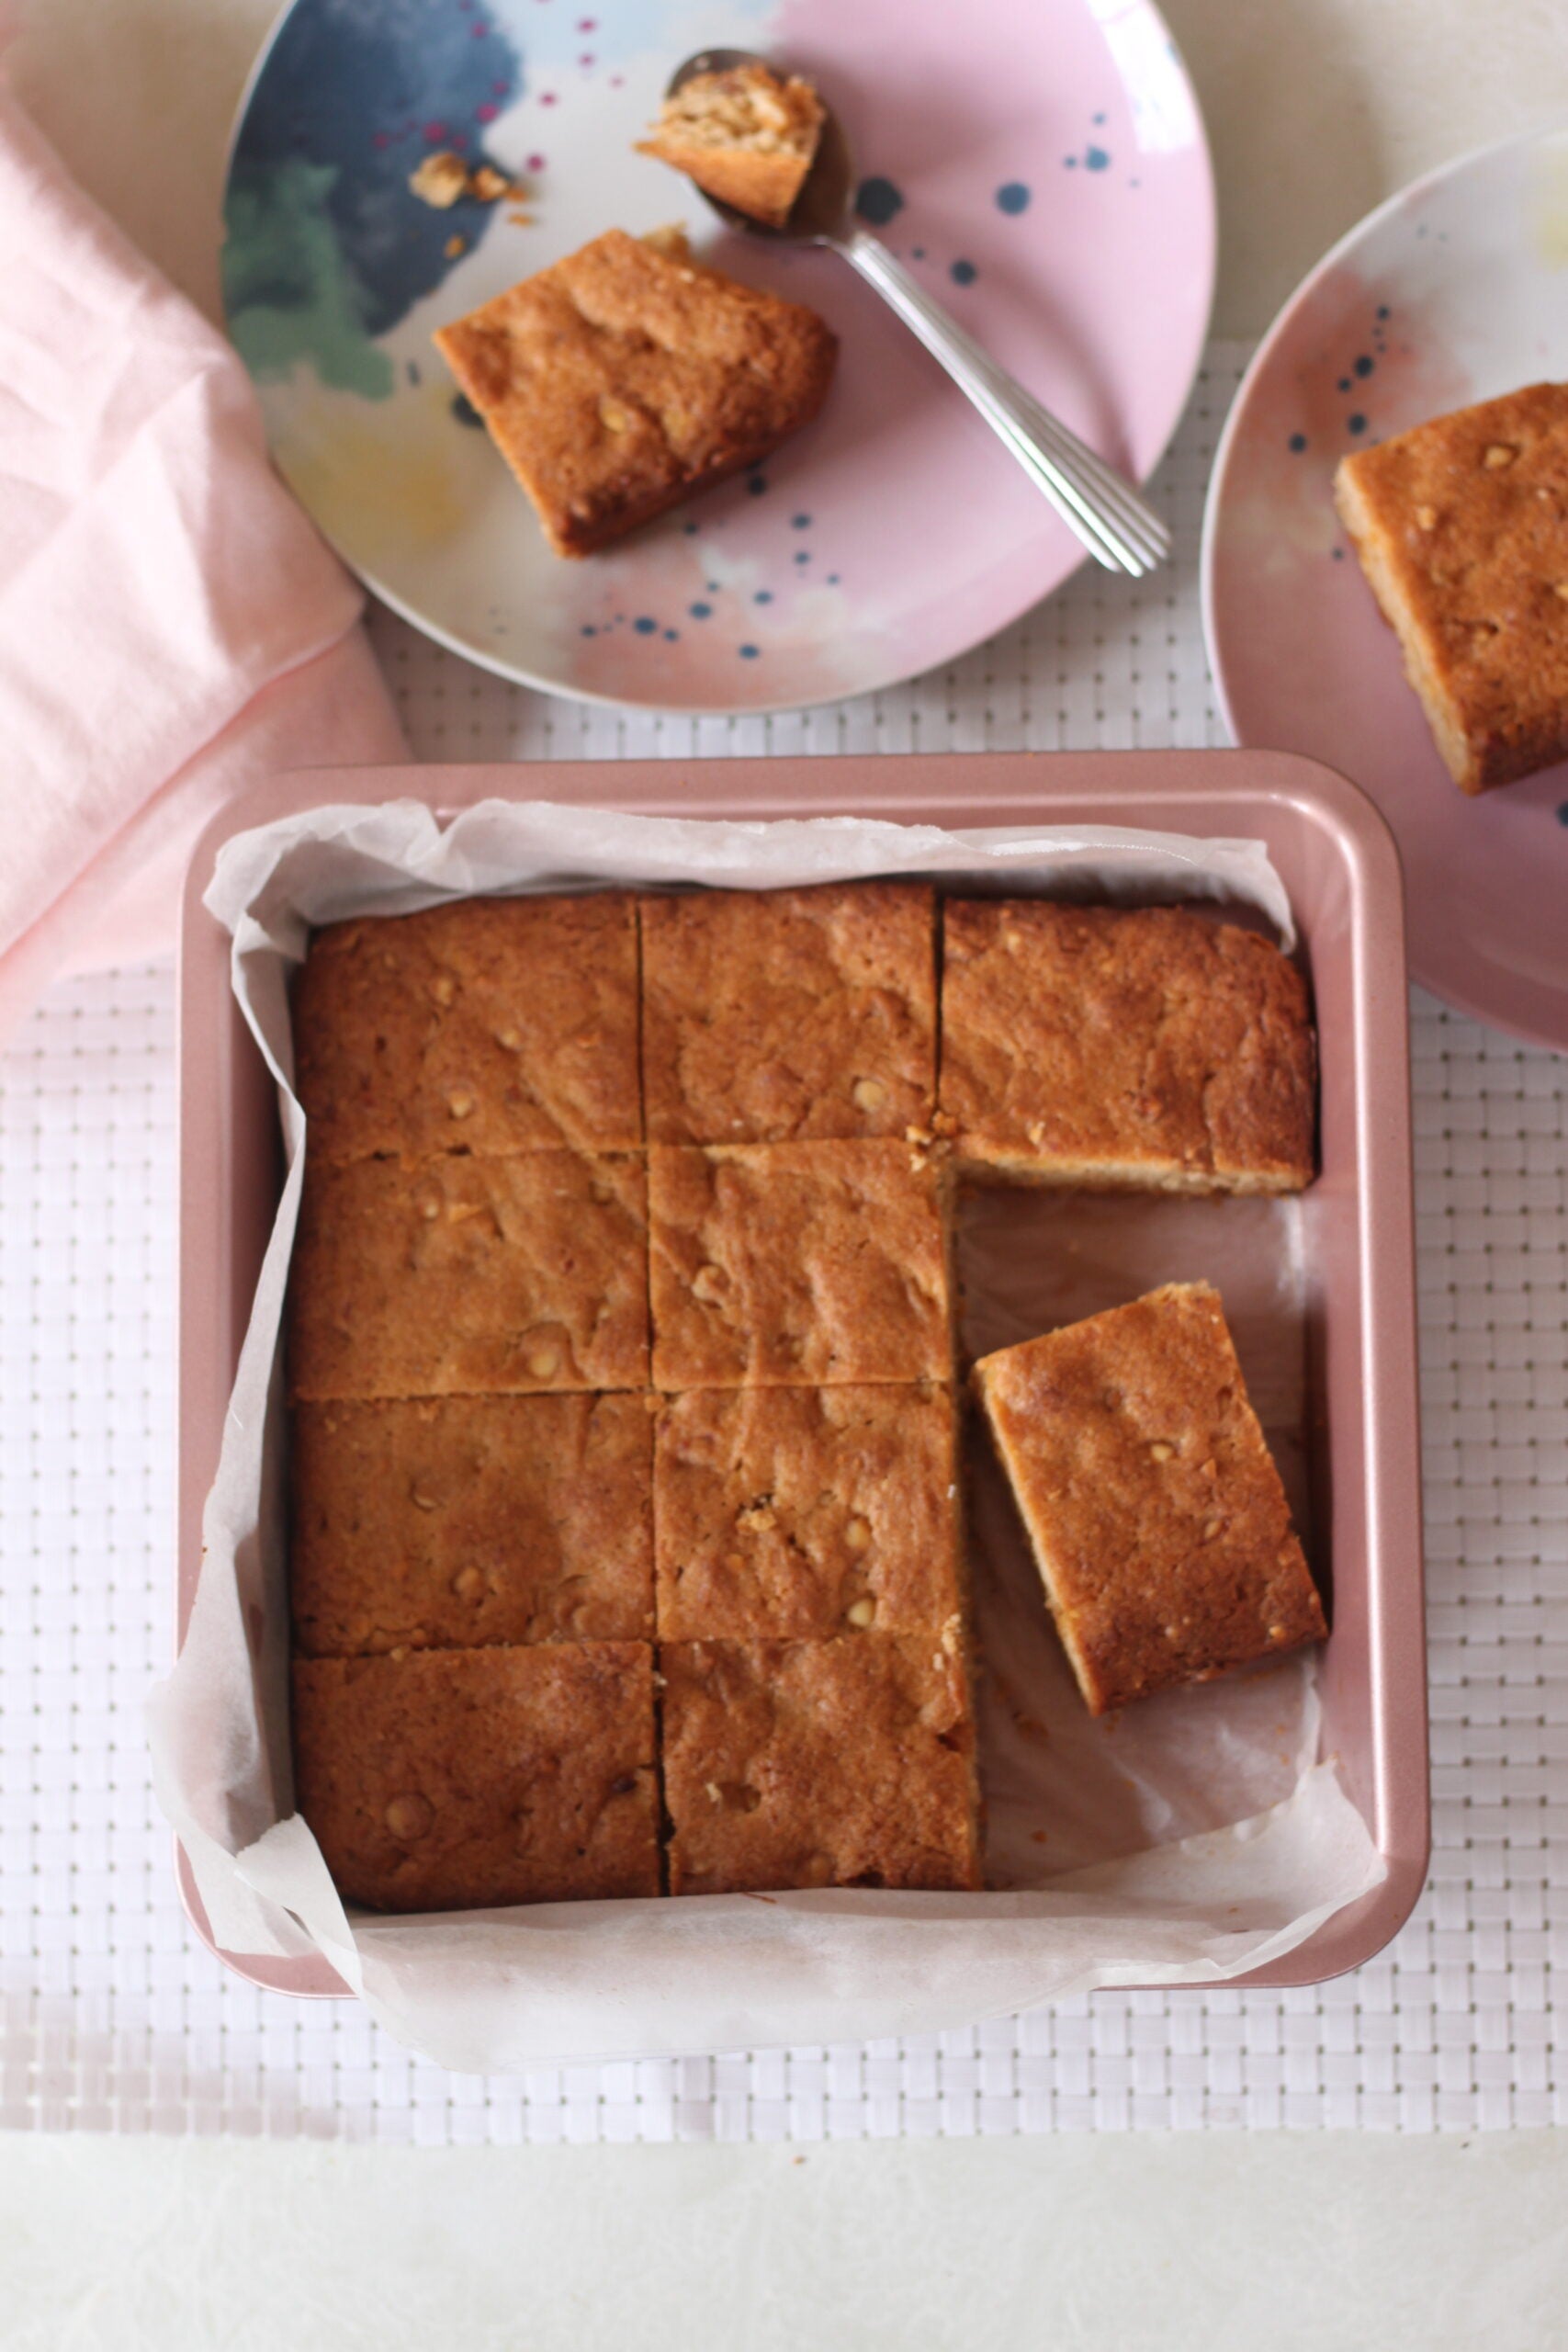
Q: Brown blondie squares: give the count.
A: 12